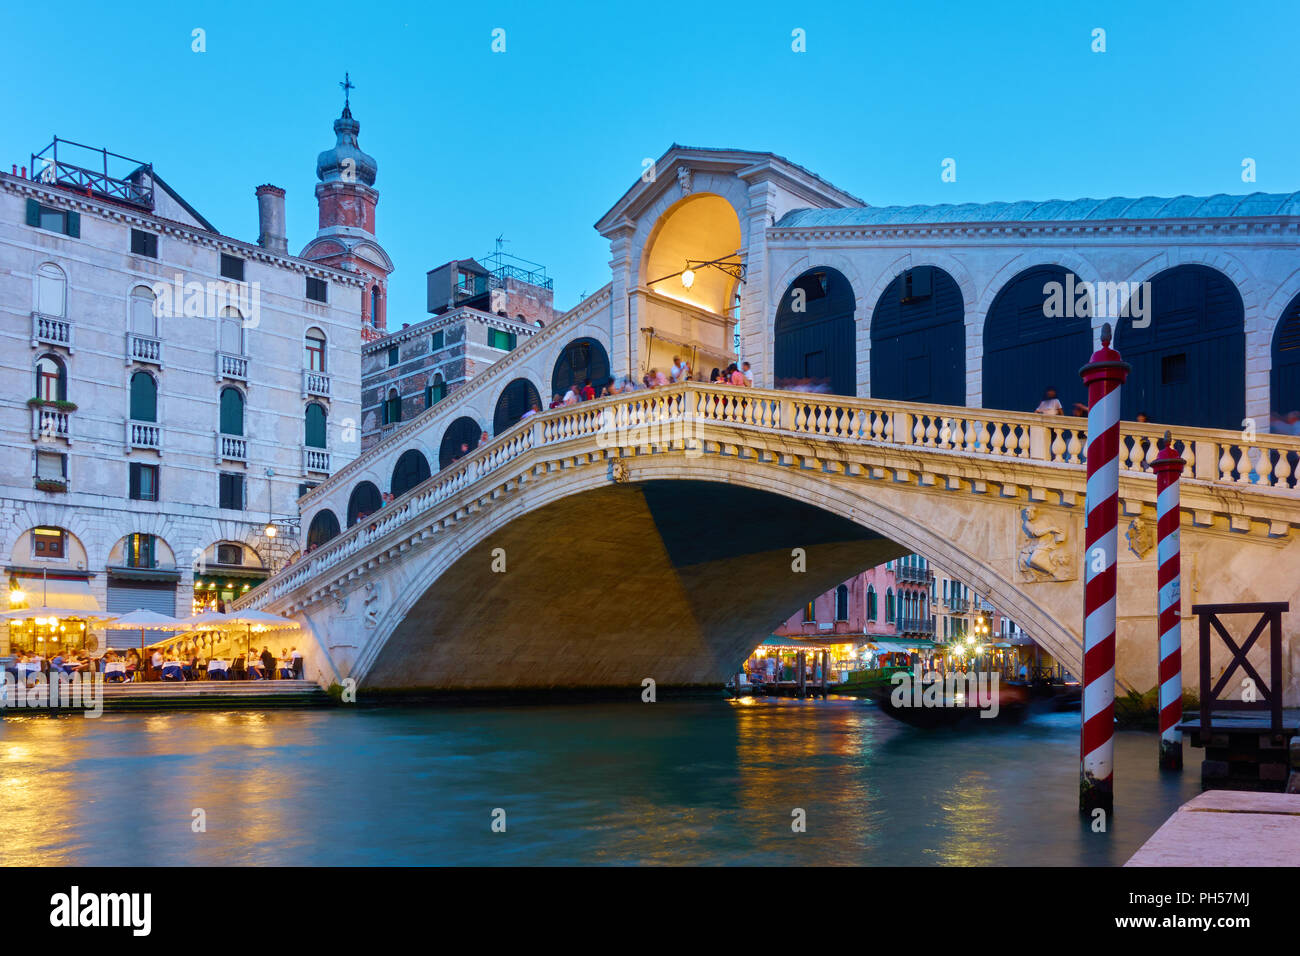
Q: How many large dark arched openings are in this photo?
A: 11